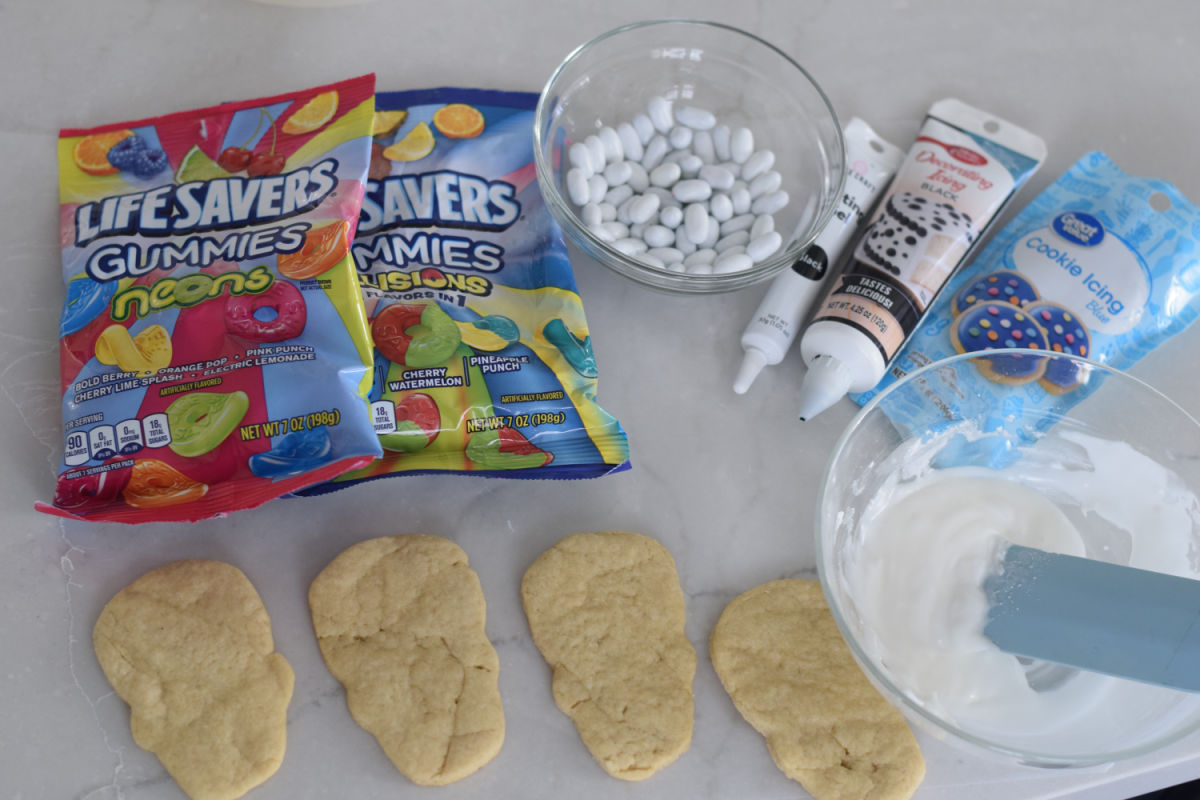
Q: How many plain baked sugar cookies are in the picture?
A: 4